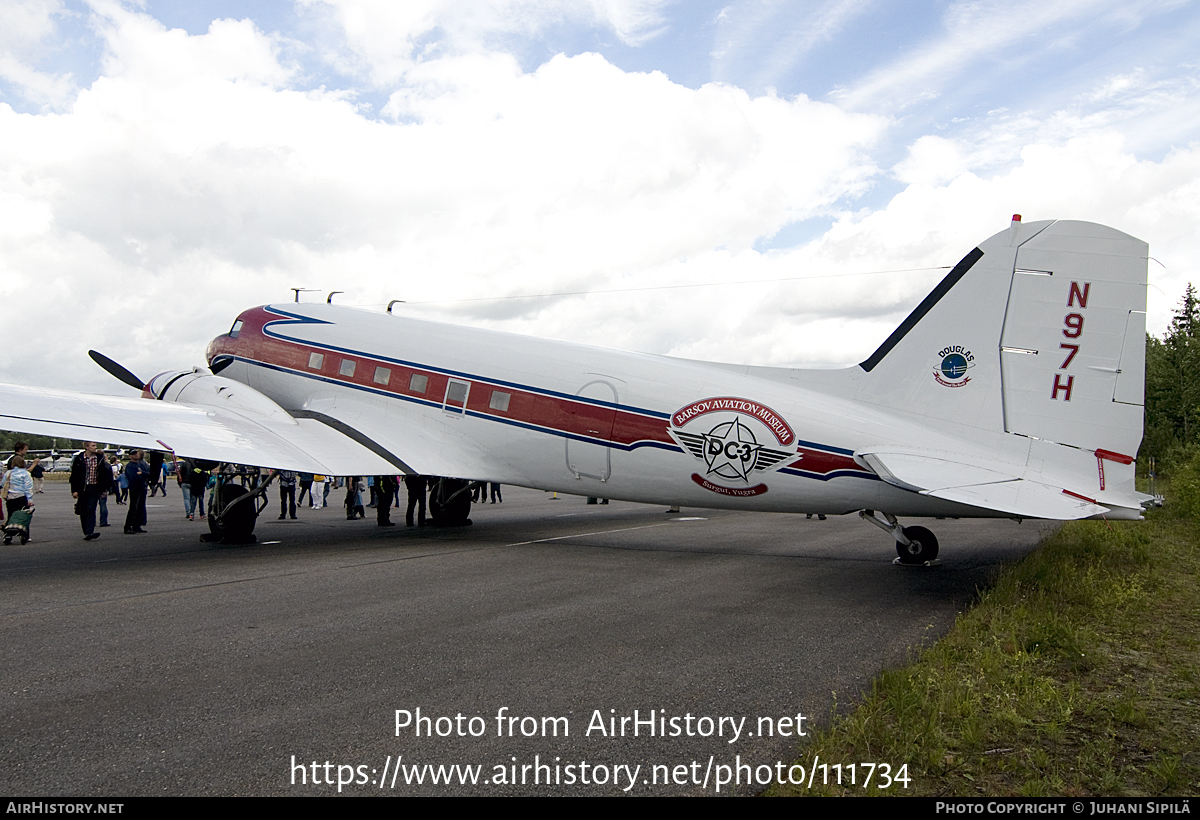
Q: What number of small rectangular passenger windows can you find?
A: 6